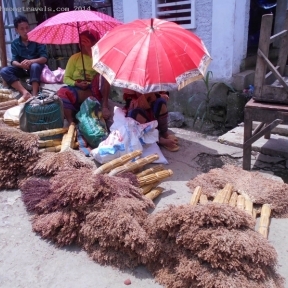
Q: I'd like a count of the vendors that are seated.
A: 3